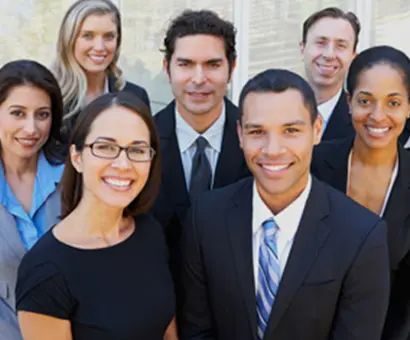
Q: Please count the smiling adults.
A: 7